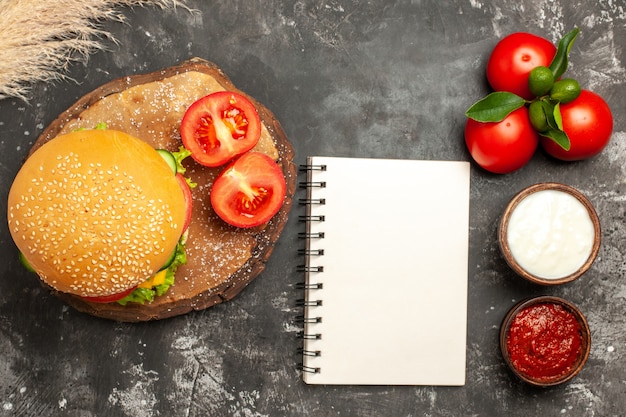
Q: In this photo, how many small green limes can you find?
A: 3